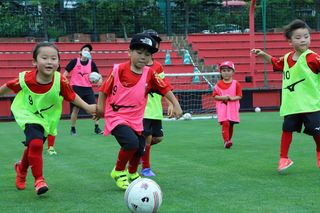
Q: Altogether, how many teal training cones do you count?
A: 3